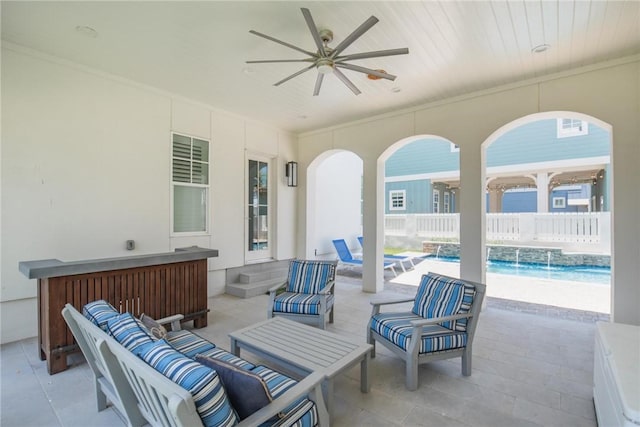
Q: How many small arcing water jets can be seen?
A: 4